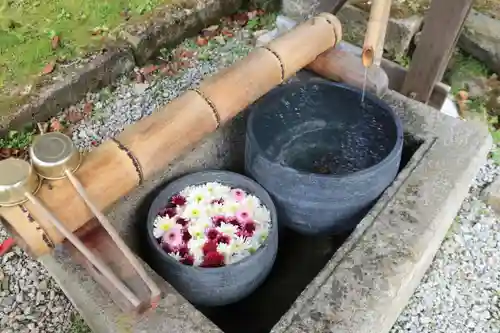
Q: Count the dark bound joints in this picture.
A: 5